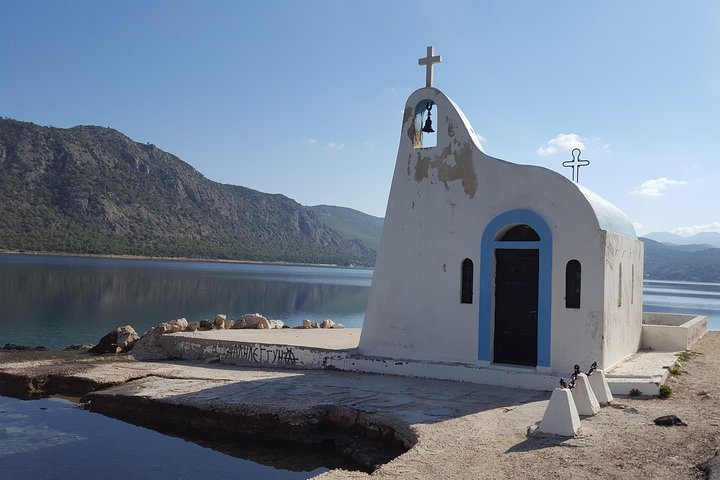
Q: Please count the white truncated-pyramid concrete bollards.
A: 3